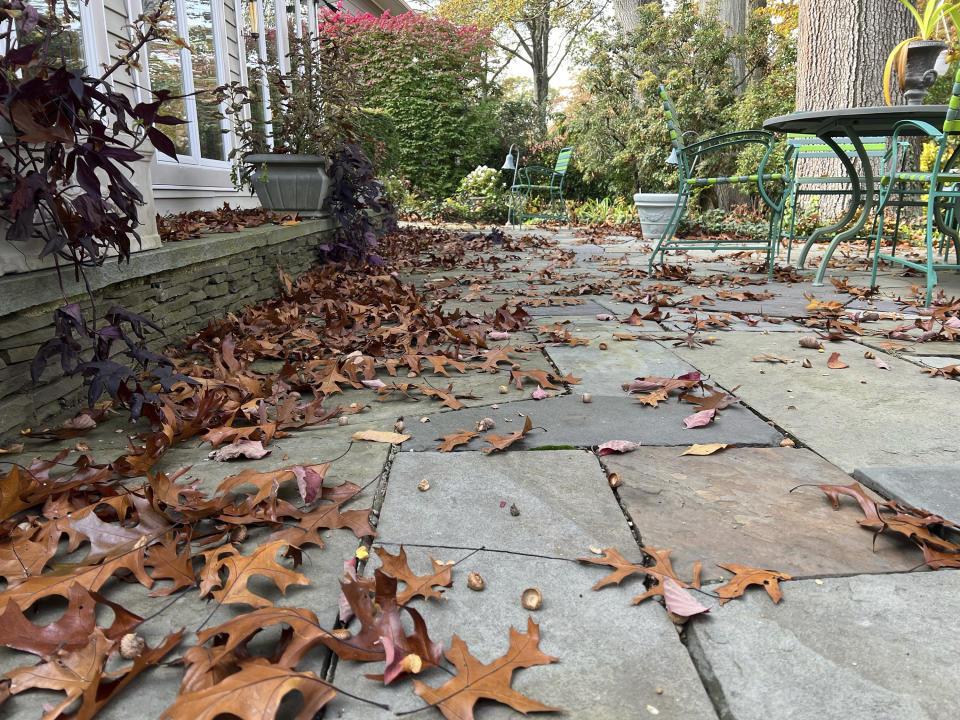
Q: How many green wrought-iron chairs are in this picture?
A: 4